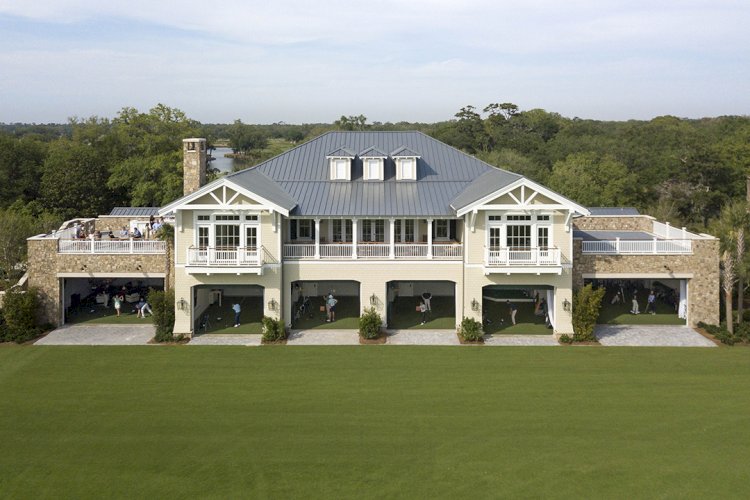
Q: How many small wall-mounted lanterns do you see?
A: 5